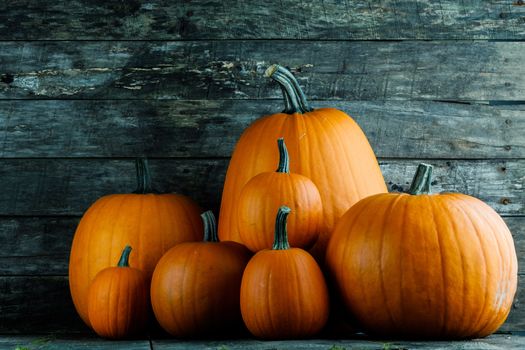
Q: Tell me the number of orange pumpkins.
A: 7